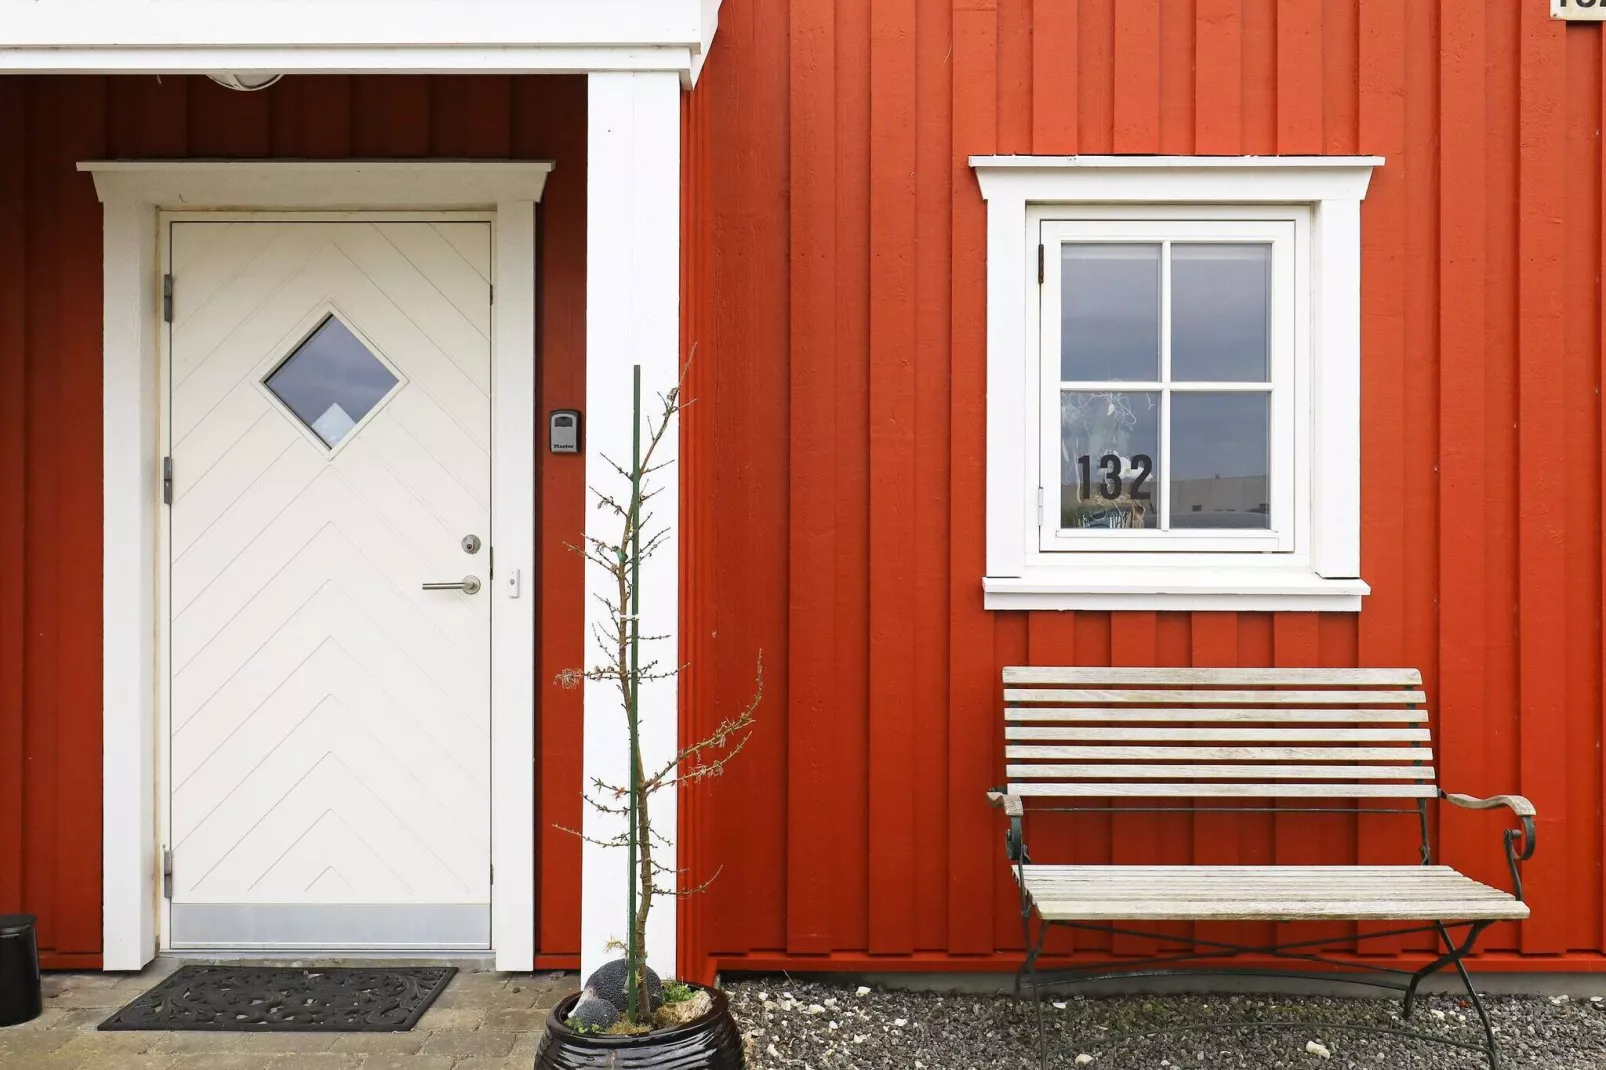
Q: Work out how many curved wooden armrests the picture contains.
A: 2